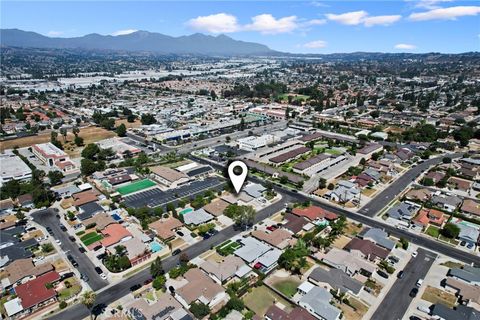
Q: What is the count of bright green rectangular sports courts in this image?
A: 1